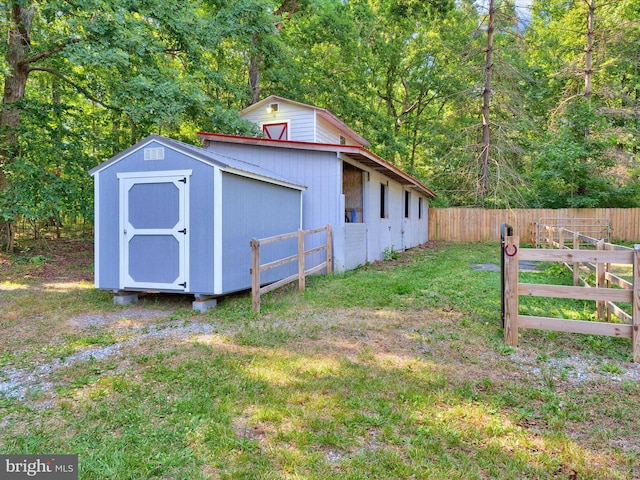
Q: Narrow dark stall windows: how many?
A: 3